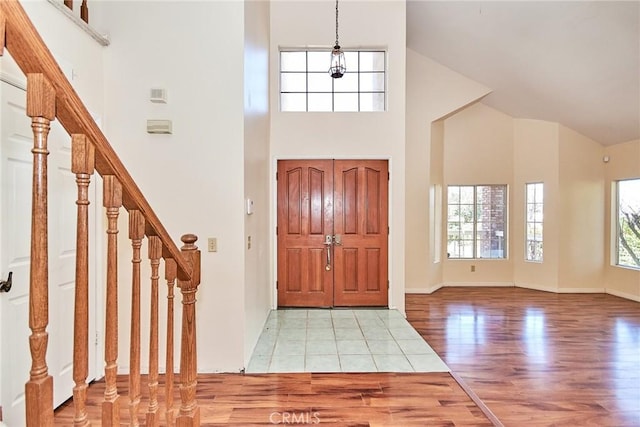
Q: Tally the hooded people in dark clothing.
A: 0